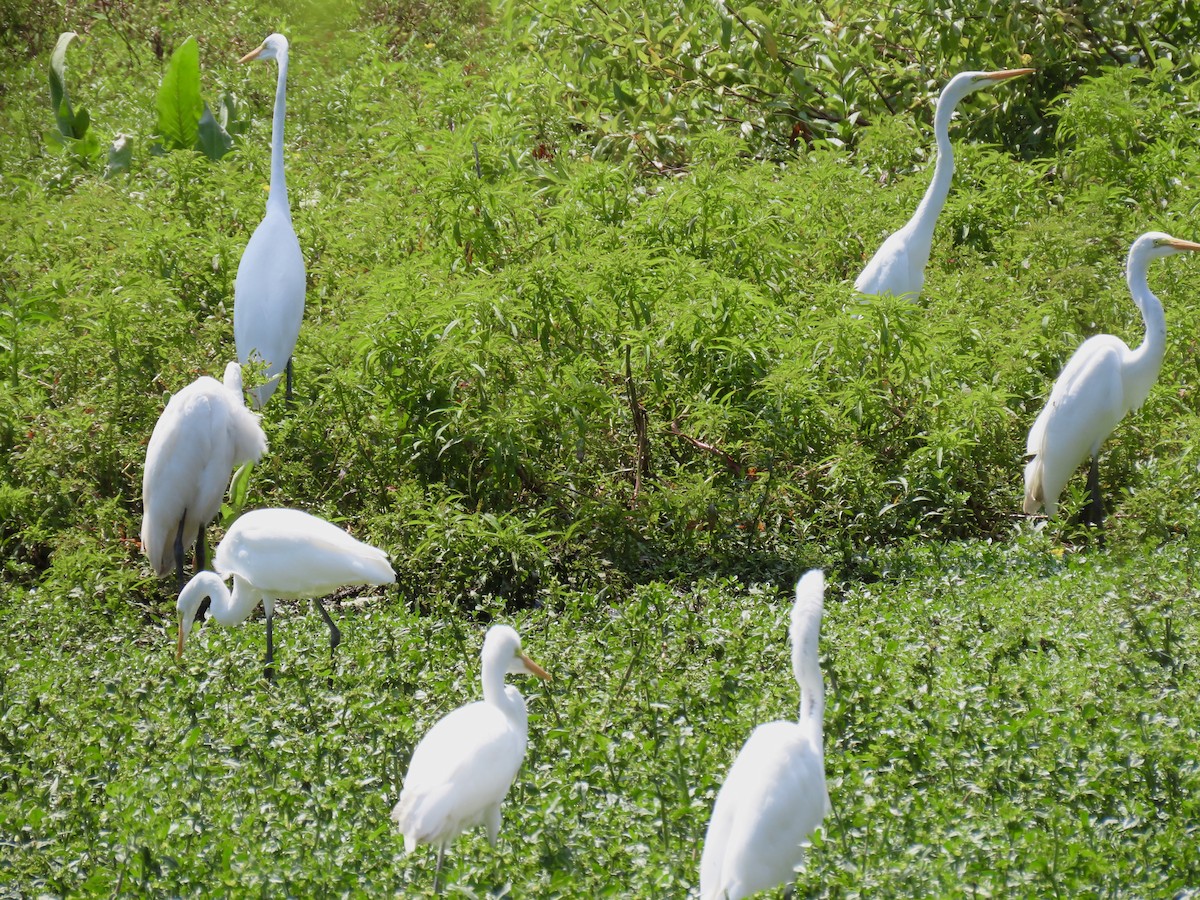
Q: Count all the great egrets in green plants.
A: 7